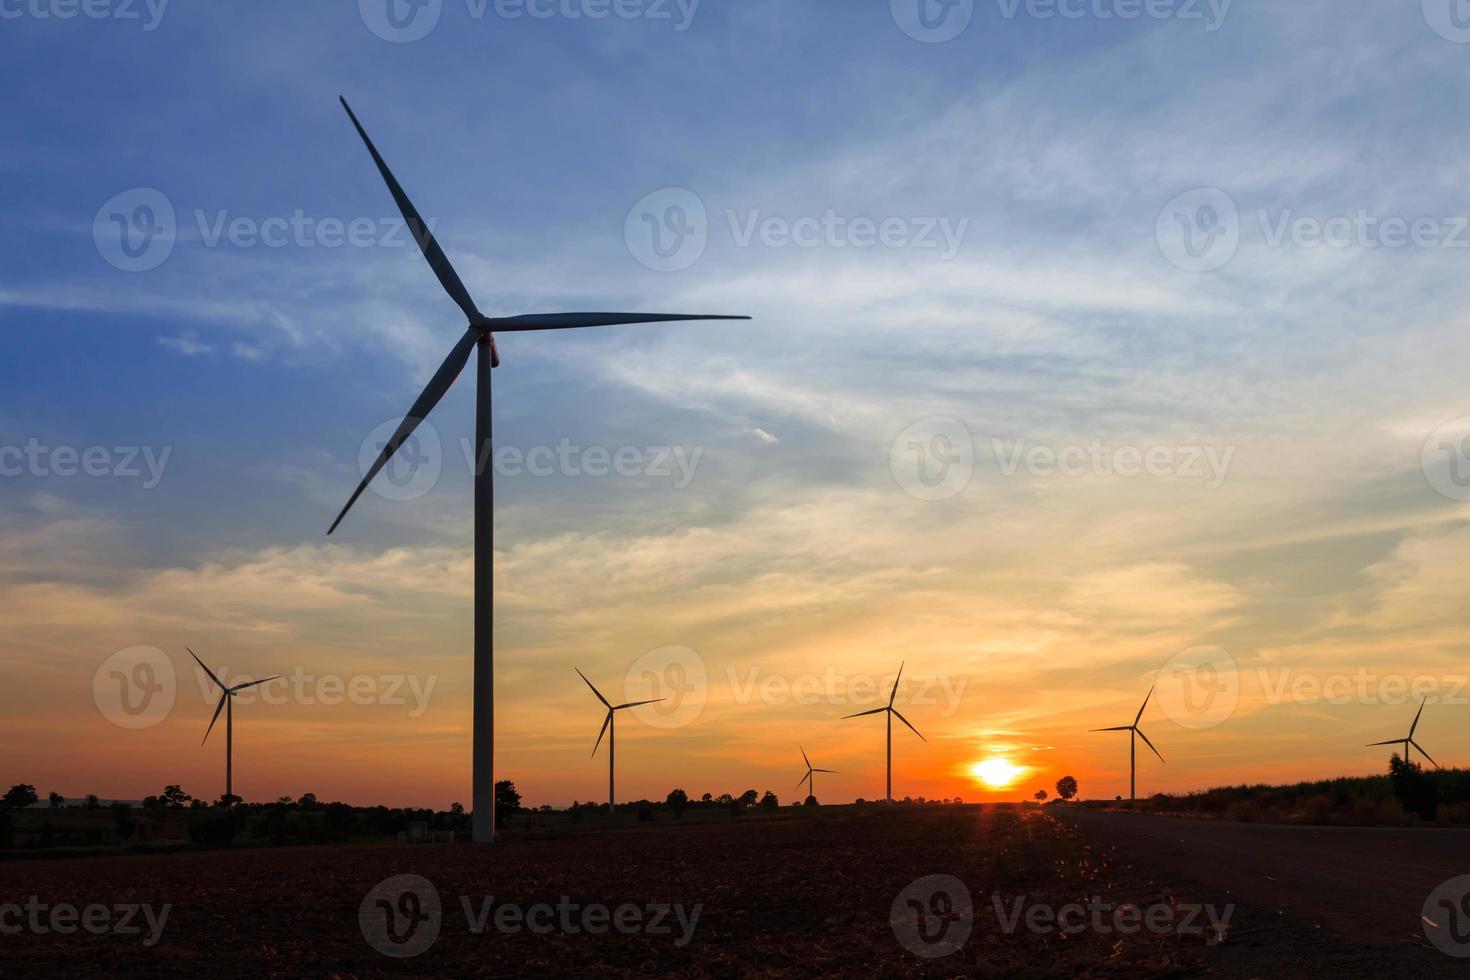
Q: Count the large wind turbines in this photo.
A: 1